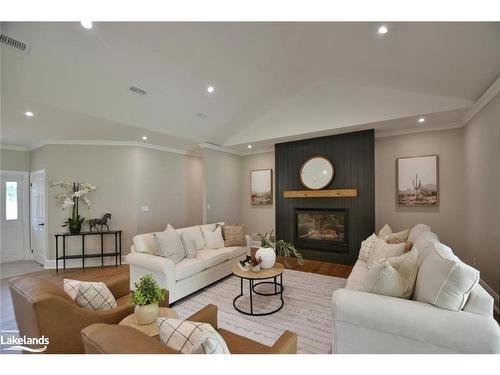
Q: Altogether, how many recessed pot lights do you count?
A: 7